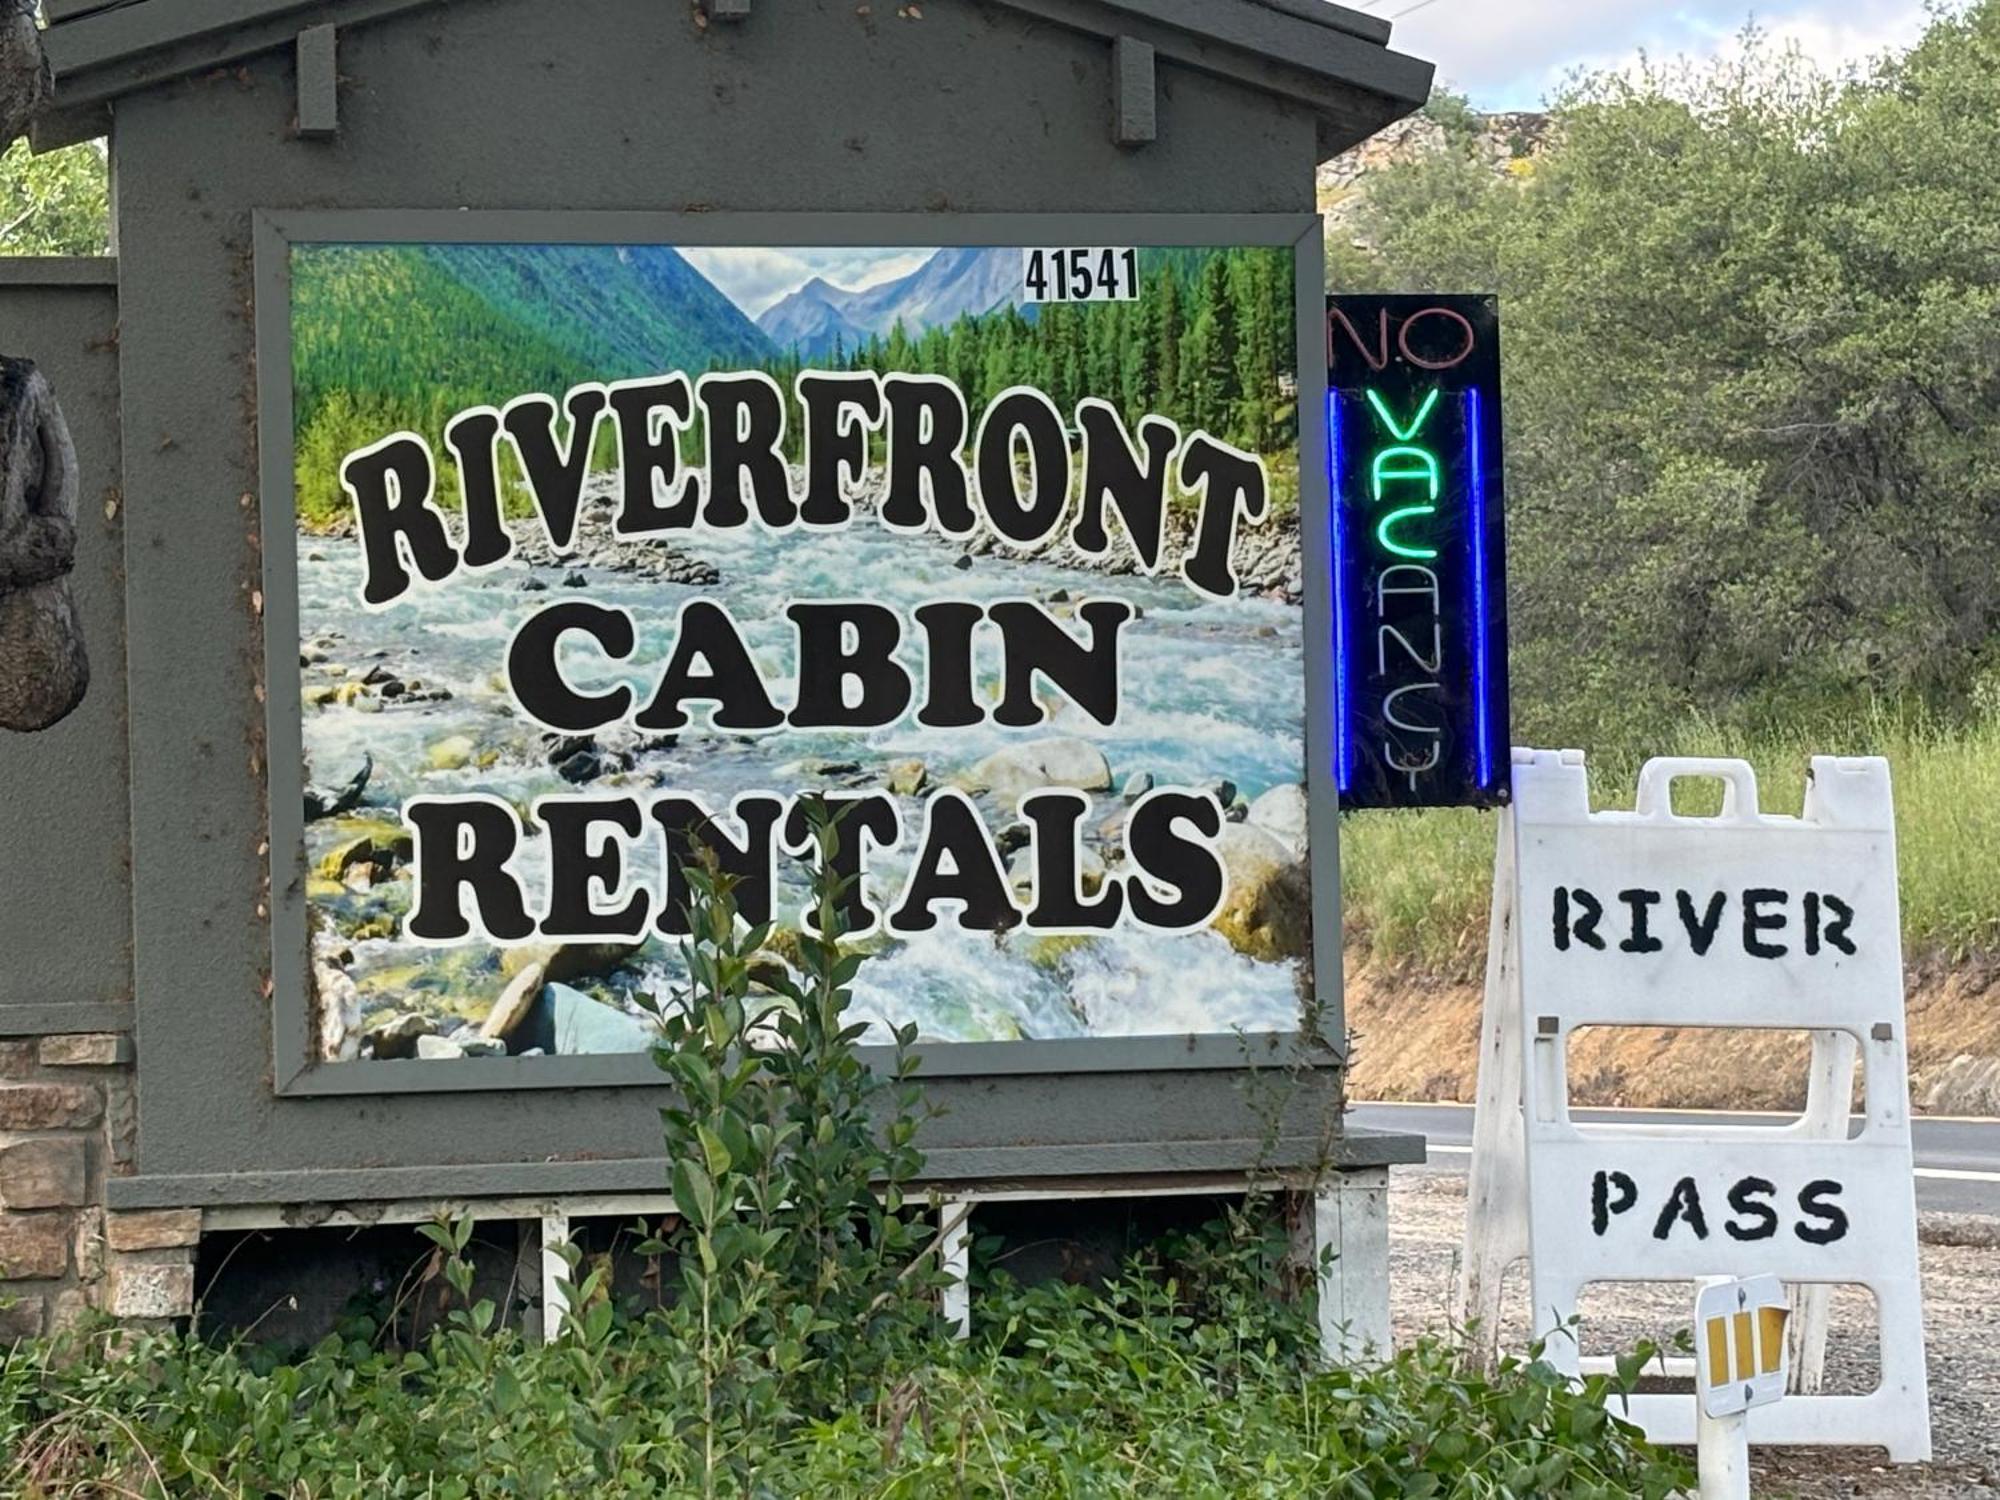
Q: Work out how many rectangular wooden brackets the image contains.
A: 3